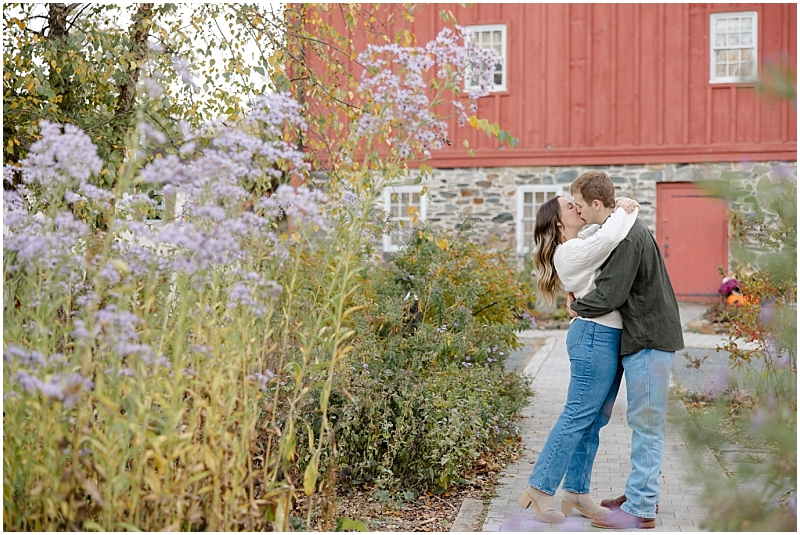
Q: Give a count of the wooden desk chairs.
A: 0